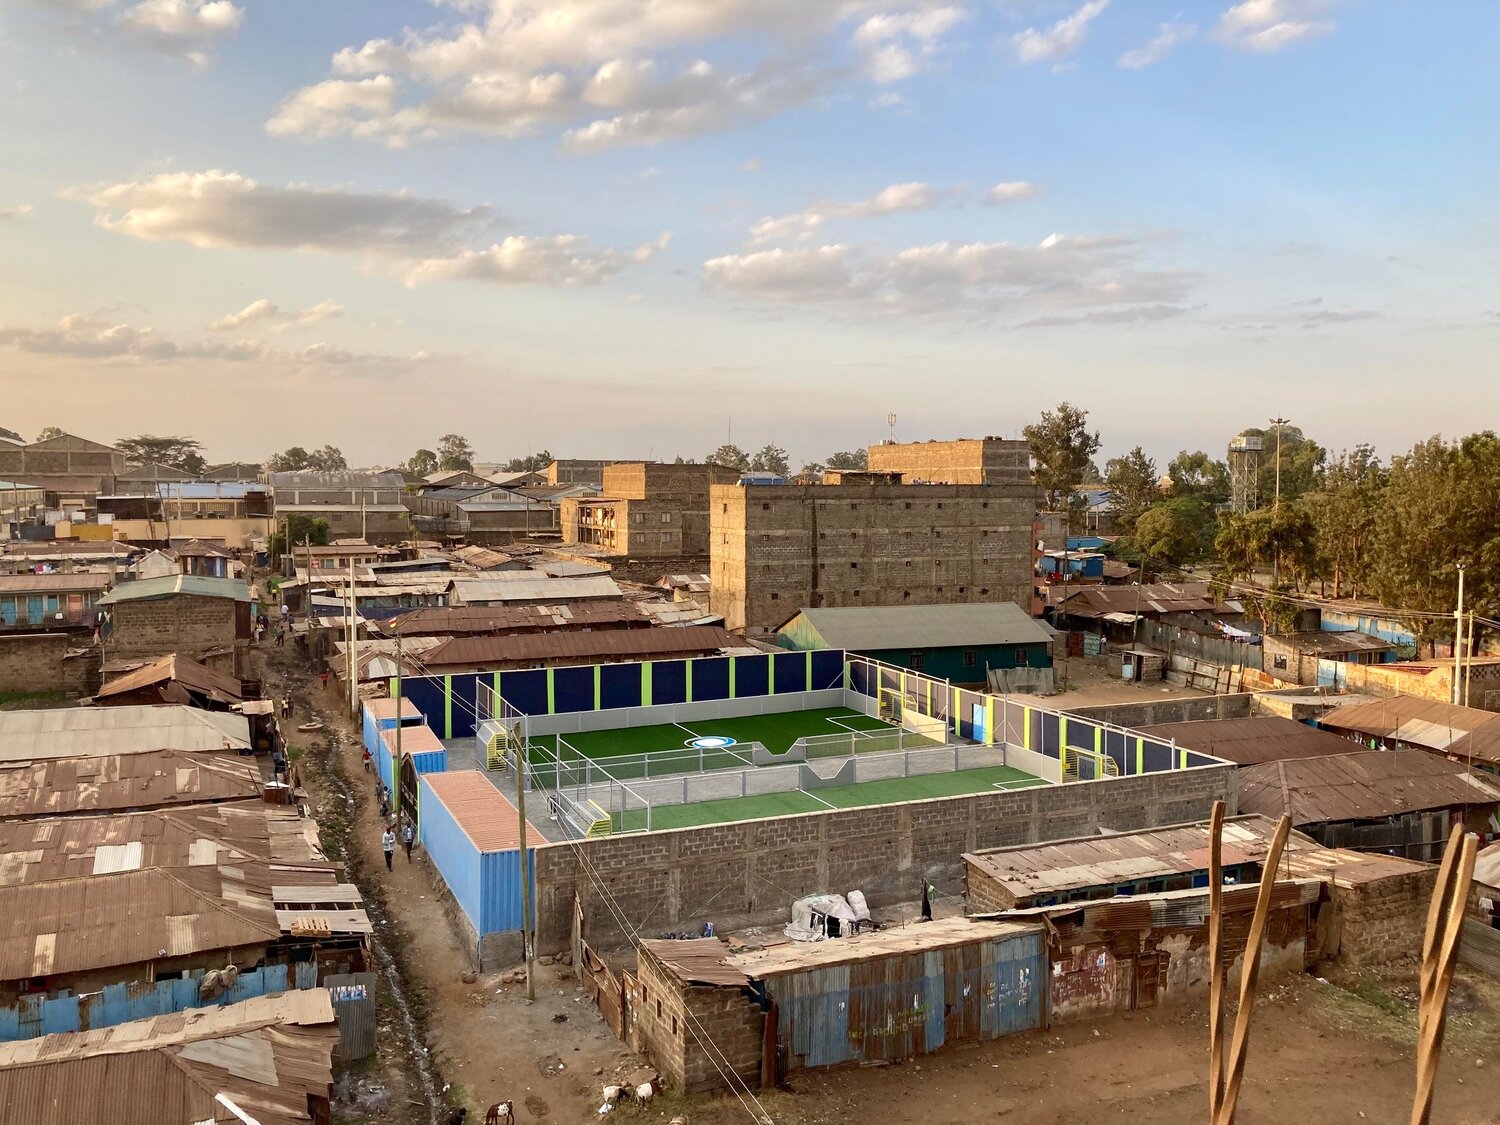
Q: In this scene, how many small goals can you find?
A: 4